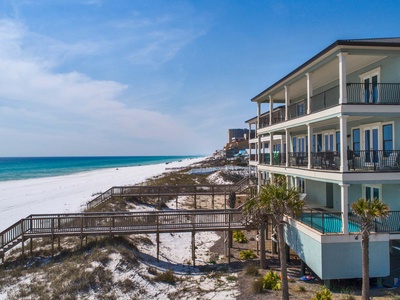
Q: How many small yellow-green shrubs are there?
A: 4